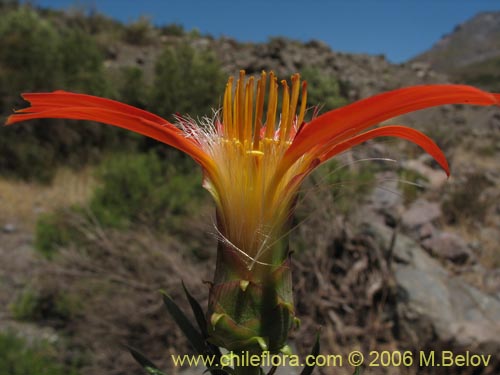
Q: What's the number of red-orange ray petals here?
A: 3